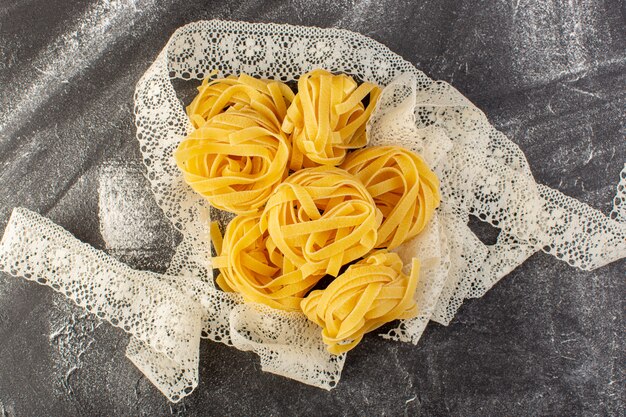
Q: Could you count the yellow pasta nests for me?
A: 7